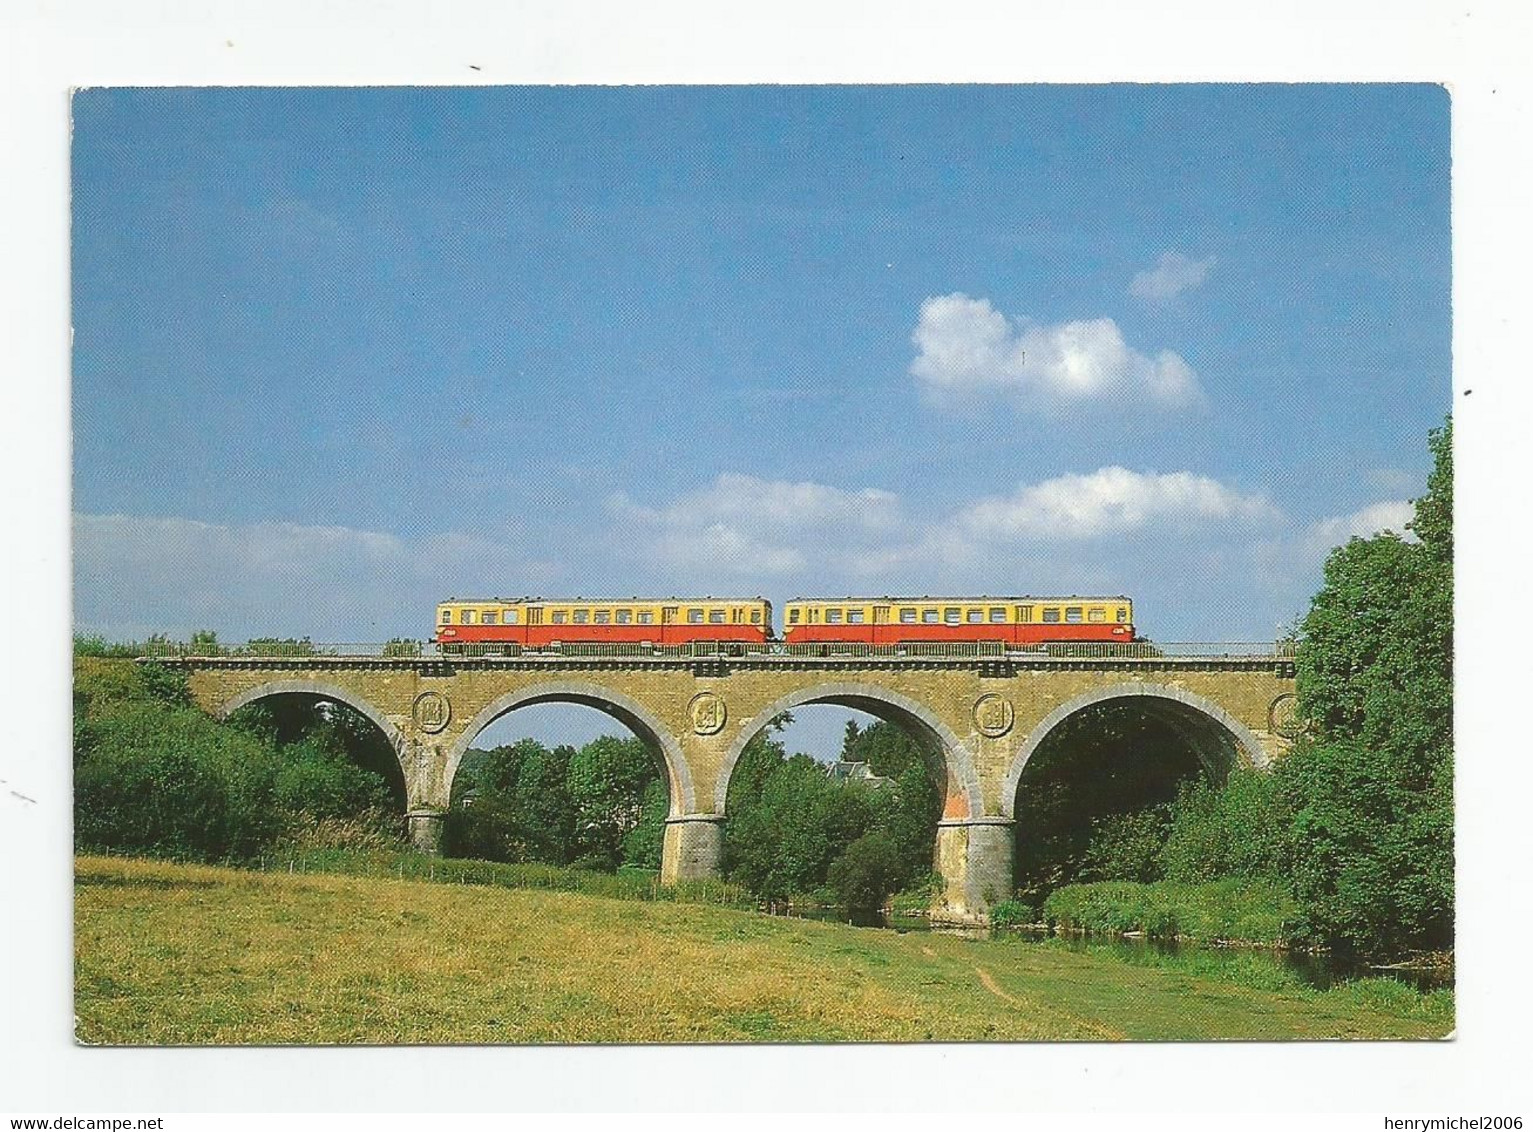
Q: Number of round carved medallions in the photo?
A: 4